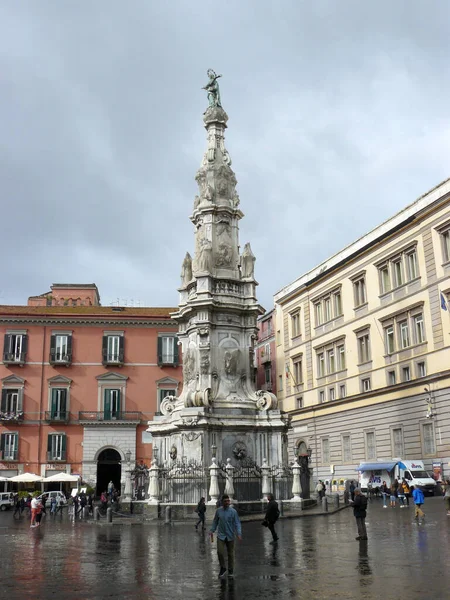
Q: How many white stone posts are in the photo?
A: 6